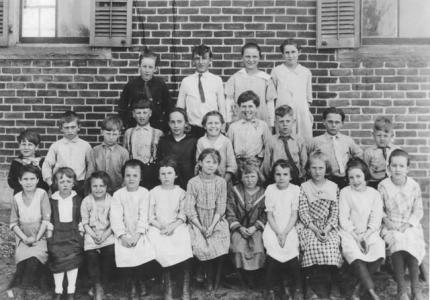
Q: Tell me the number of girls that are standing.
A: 4